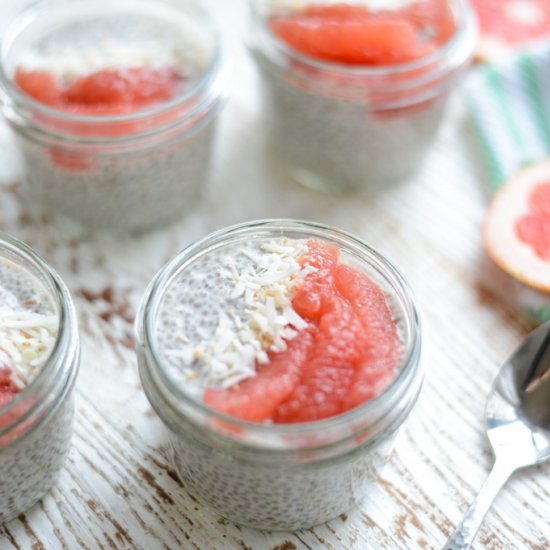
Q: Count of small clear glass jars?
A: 4